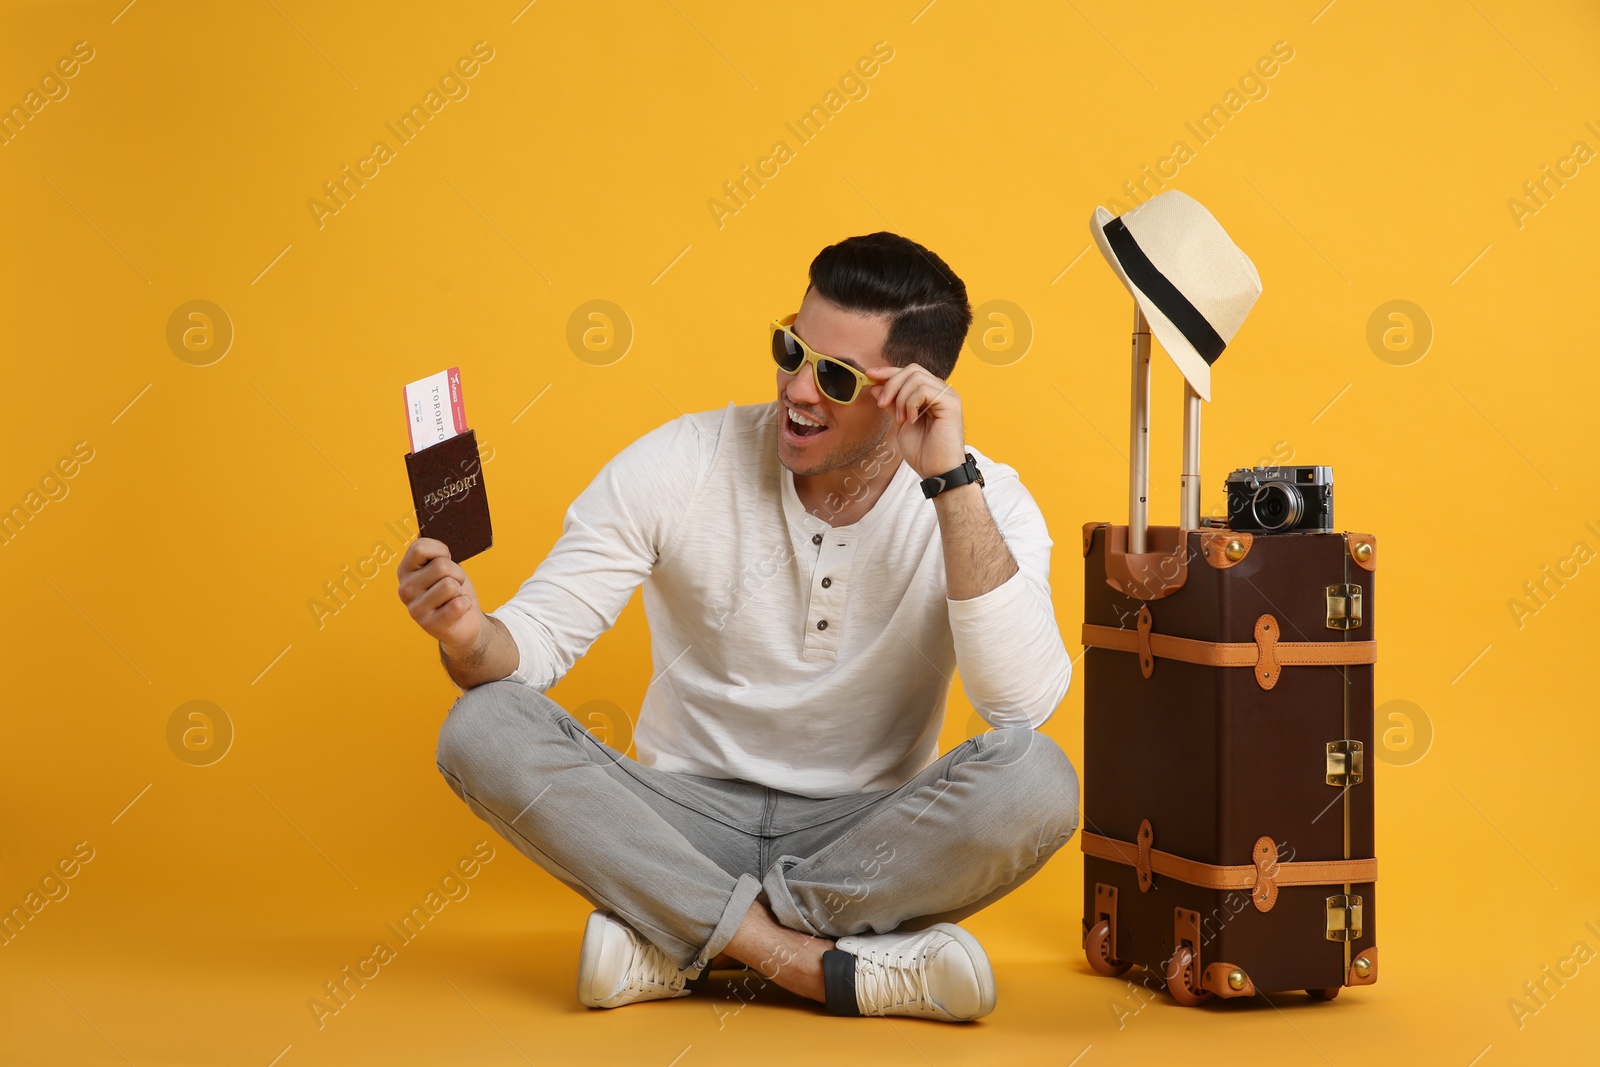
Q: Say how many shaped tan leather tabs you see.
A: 4